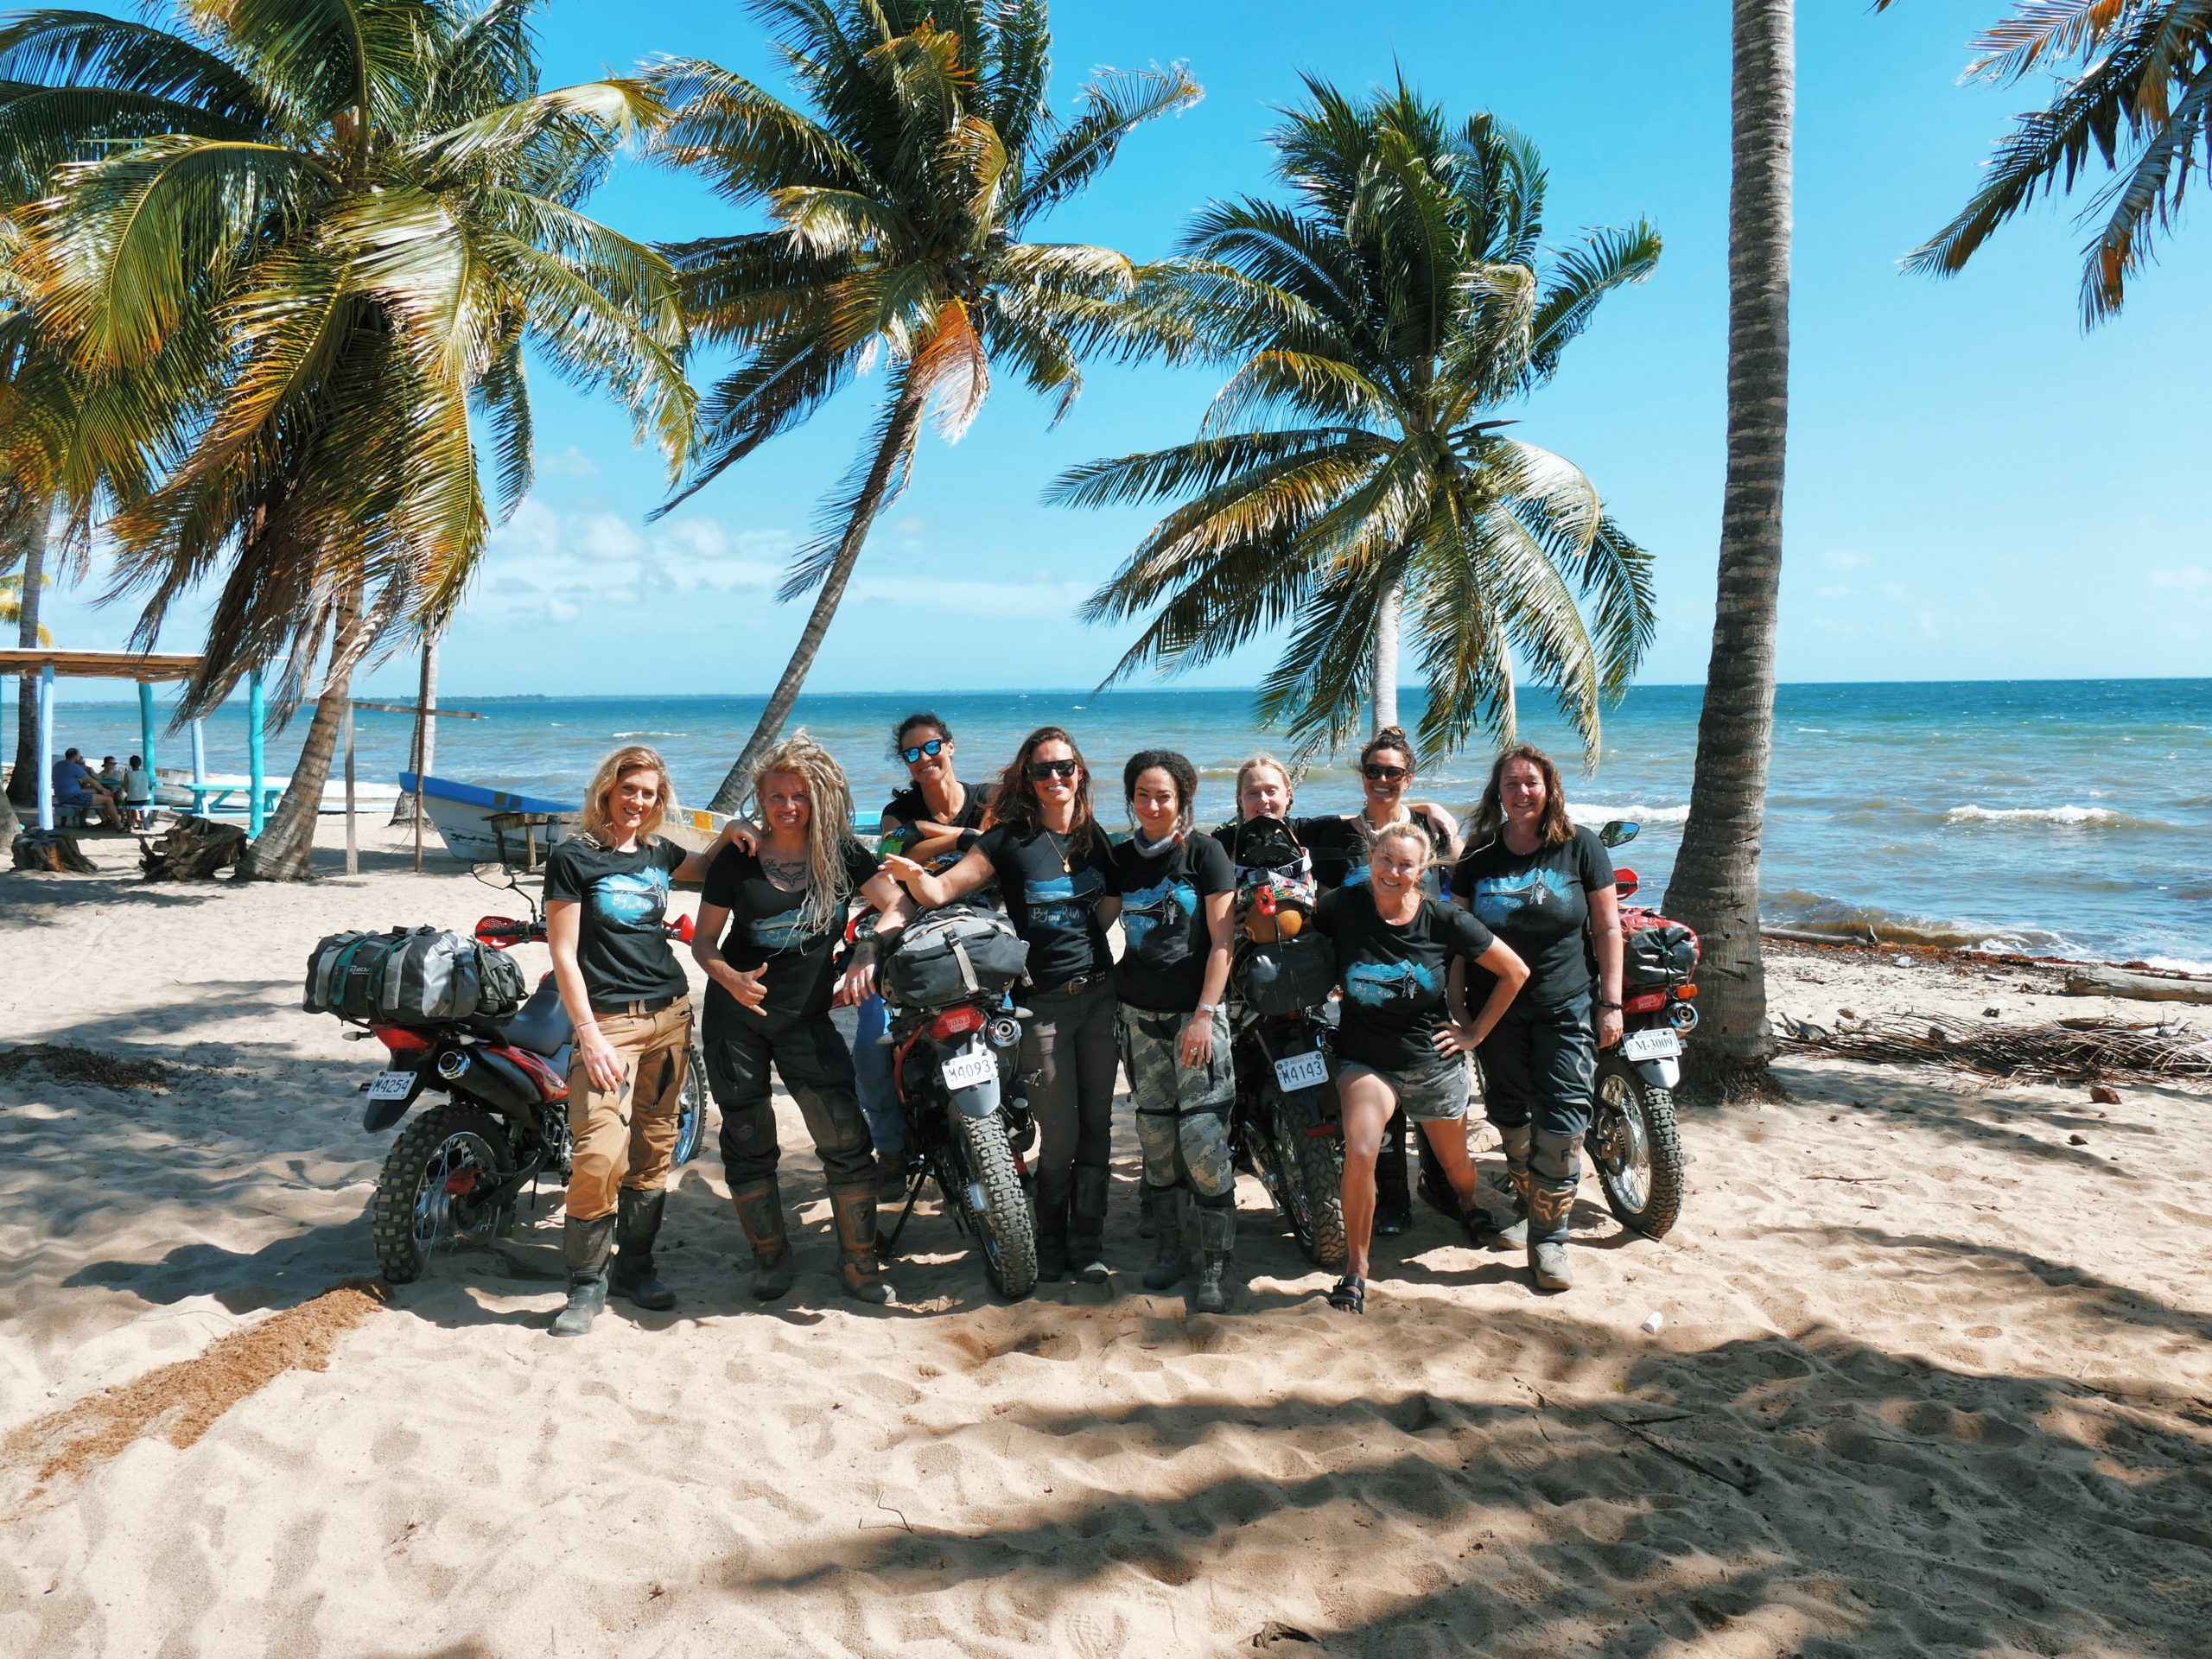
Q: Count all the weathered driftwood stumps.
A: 2